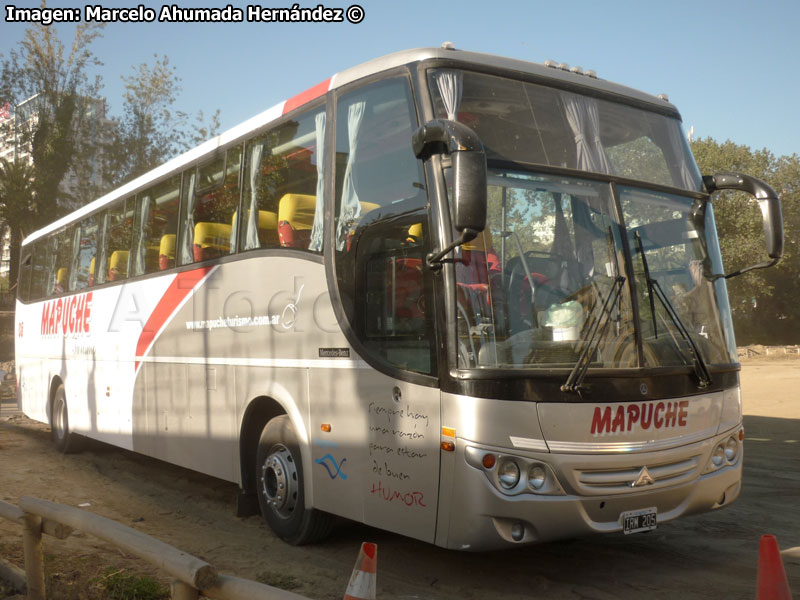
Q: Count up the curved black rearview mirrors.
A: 2